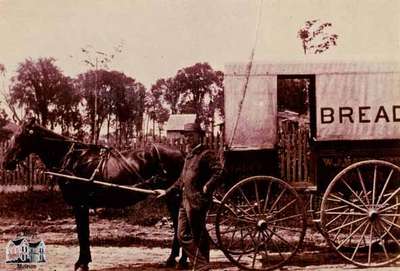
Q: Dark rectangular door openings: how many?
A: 1